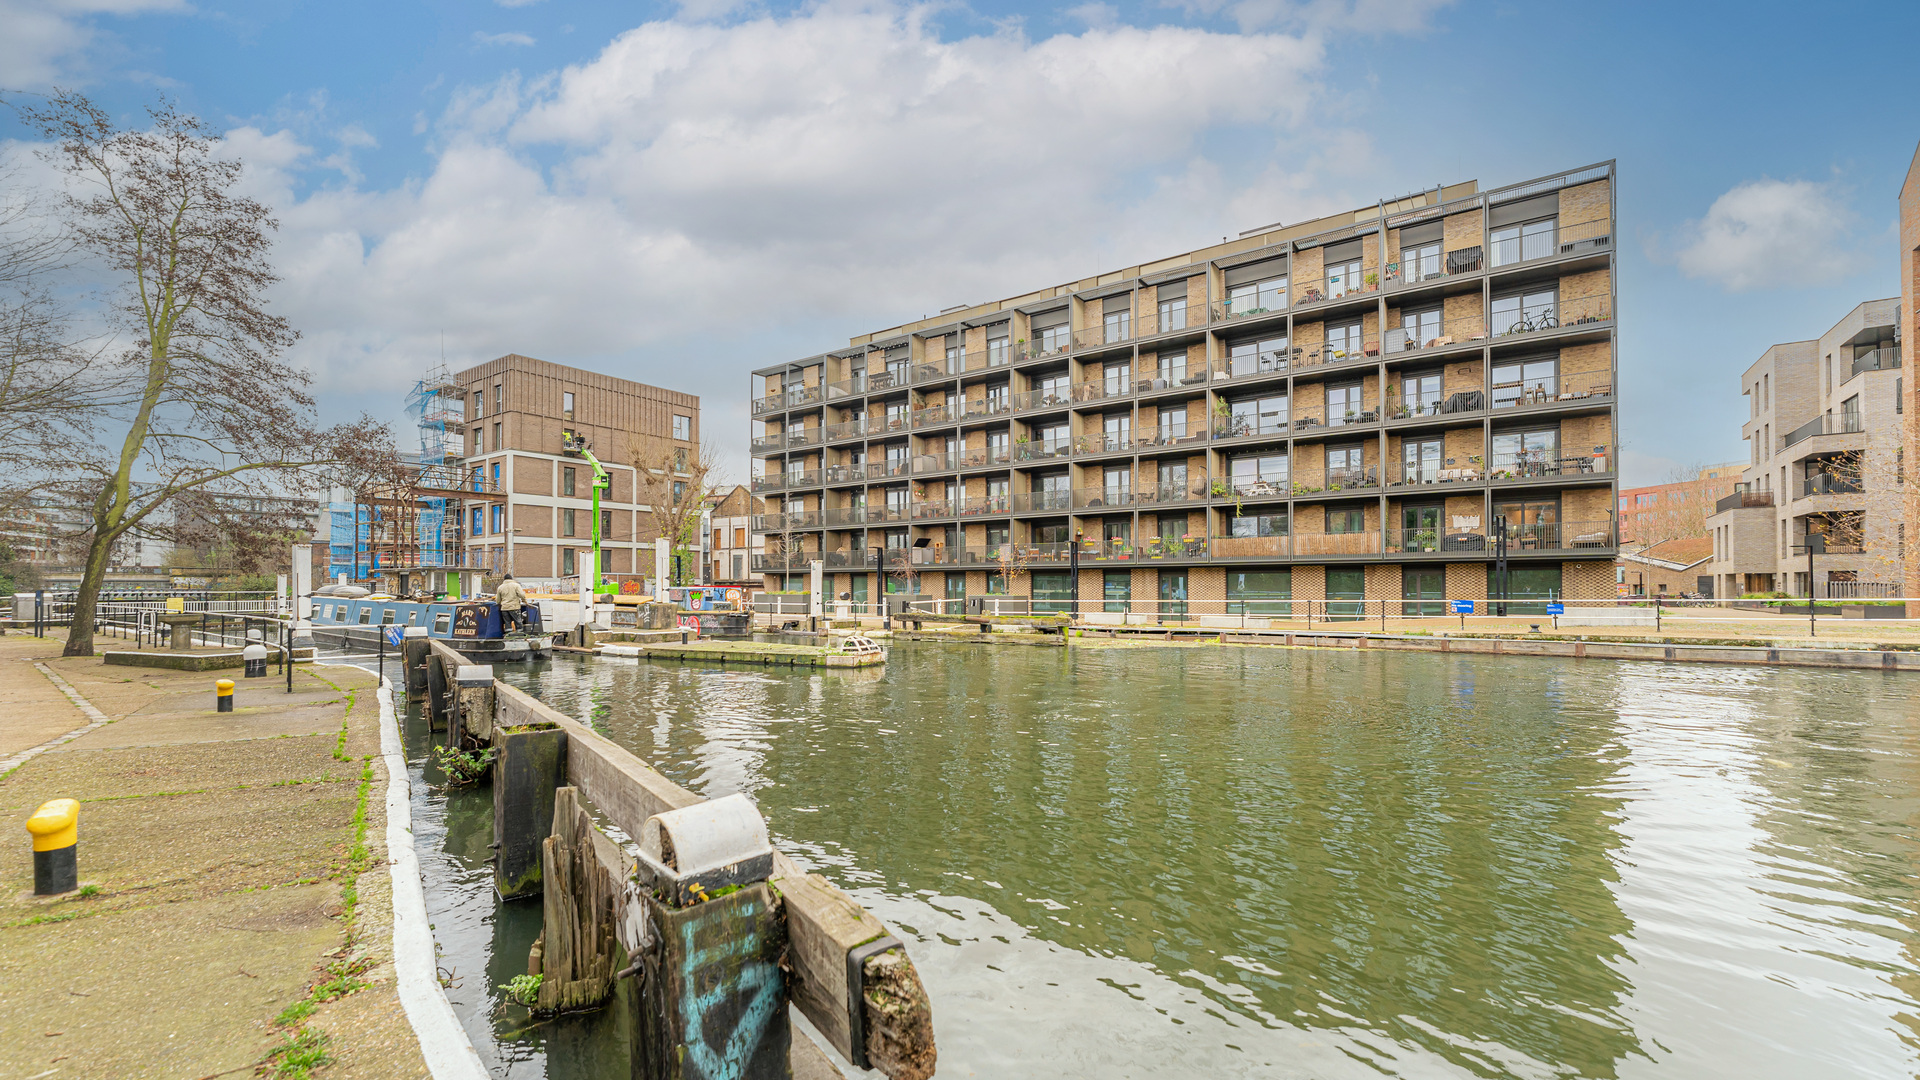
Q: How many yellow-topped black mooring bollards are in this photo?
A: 2